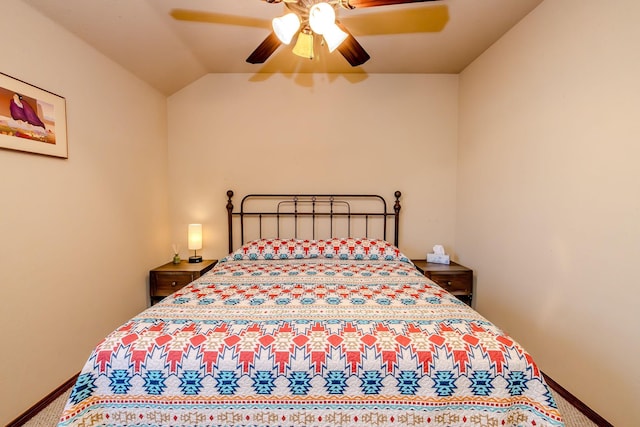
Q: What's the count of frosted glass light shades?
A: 4